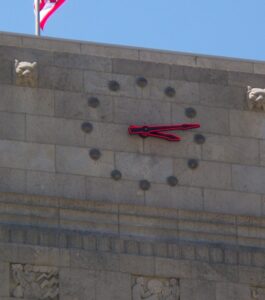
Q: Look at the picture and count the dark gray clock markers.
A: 12